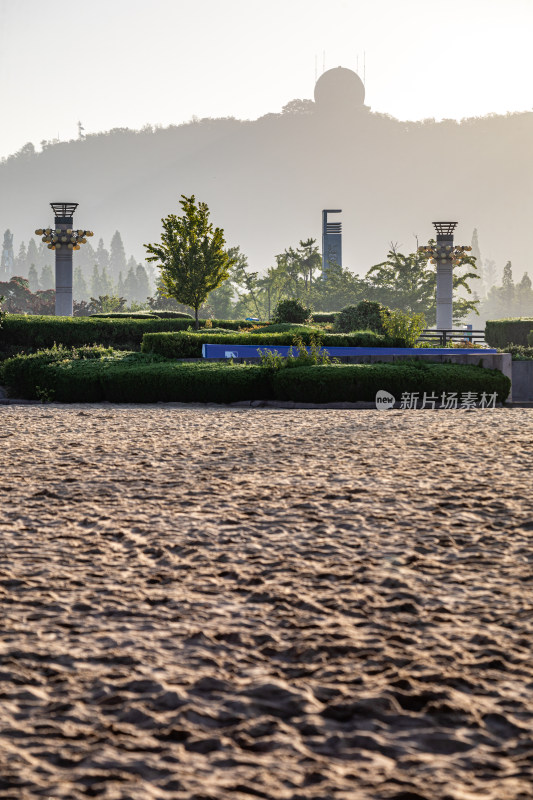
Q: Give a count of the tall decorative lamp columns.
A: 2